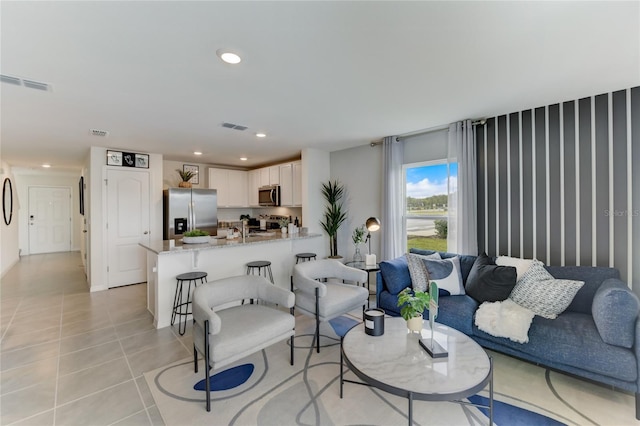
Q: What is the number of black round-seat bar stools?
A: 3